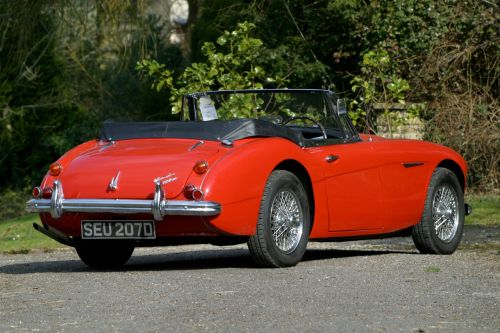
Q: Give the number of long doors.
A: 1